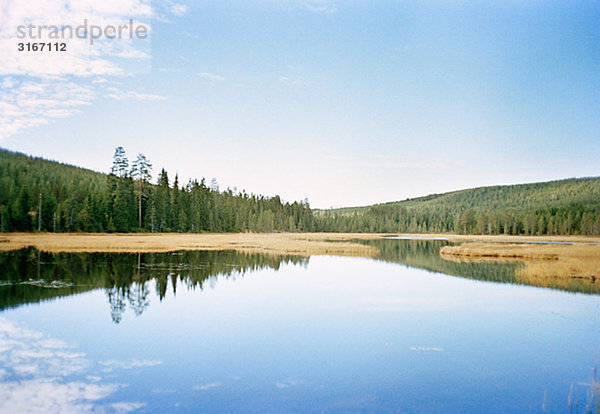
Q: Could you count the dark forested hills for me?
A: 2